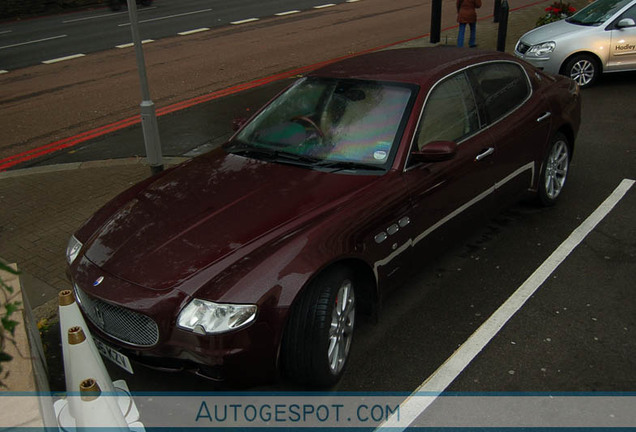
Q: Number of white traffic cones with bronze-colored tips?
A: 3